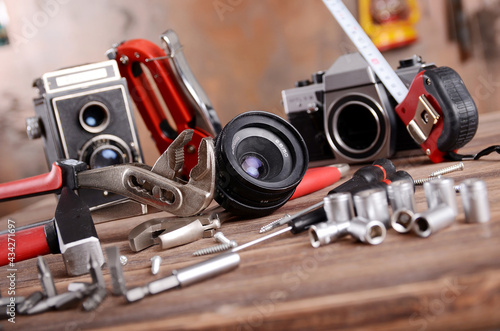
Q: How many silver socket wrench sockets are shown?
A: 9